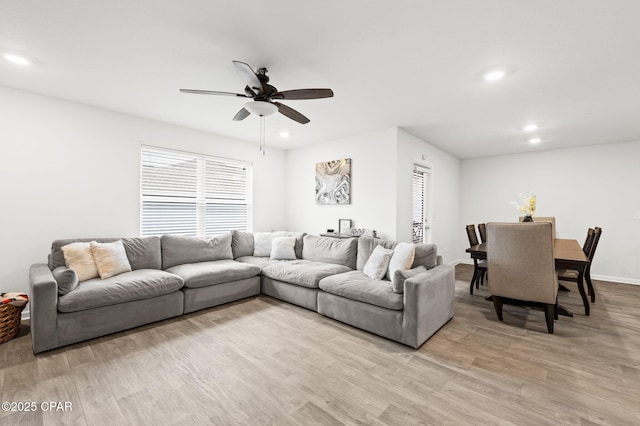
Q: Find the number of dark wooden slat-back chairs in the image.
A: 4